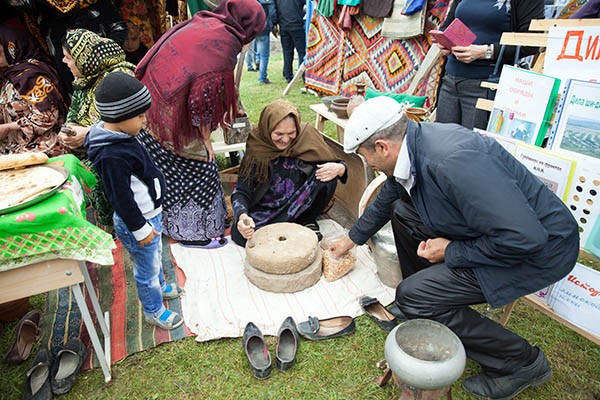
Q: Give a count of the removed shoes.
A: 7